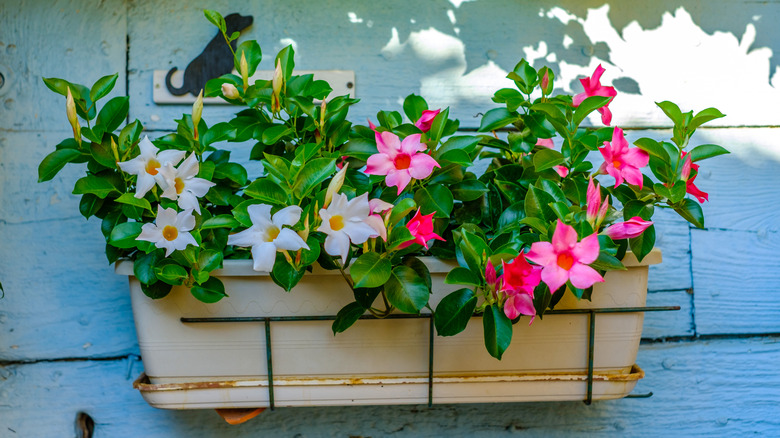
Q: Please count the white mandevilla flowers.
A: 5